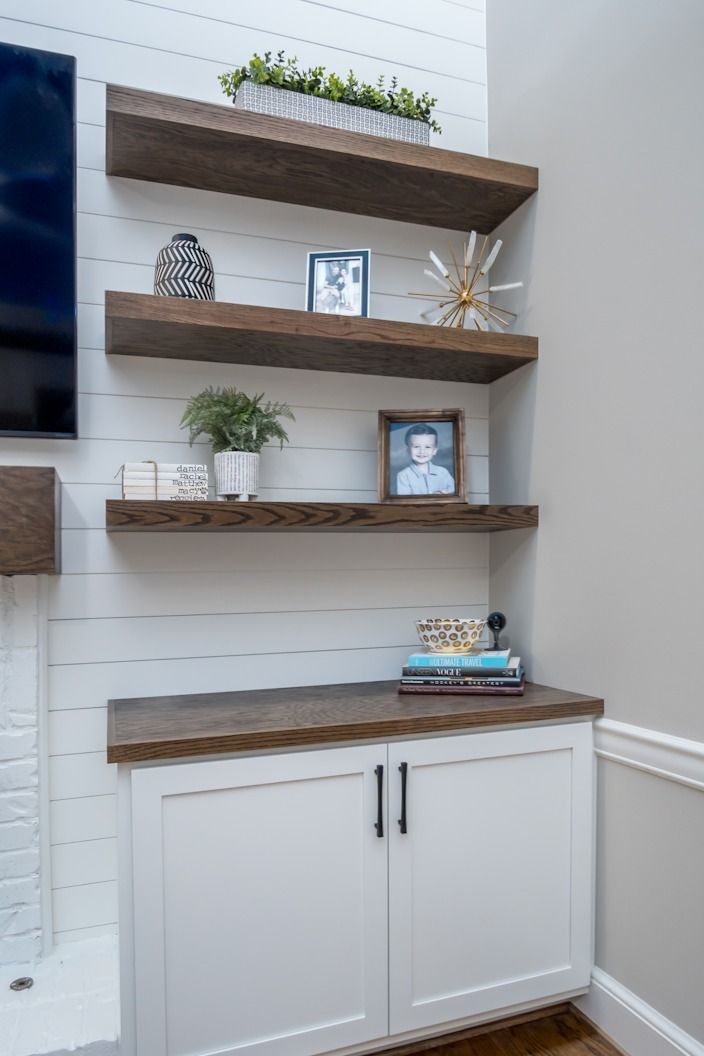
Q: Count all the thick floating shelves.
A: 3